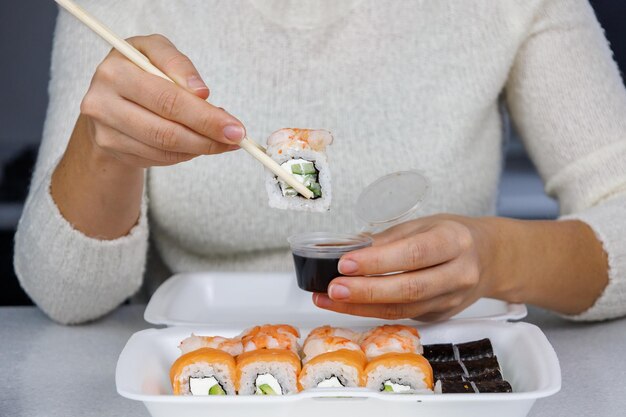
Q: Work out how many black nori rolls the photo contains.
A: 8